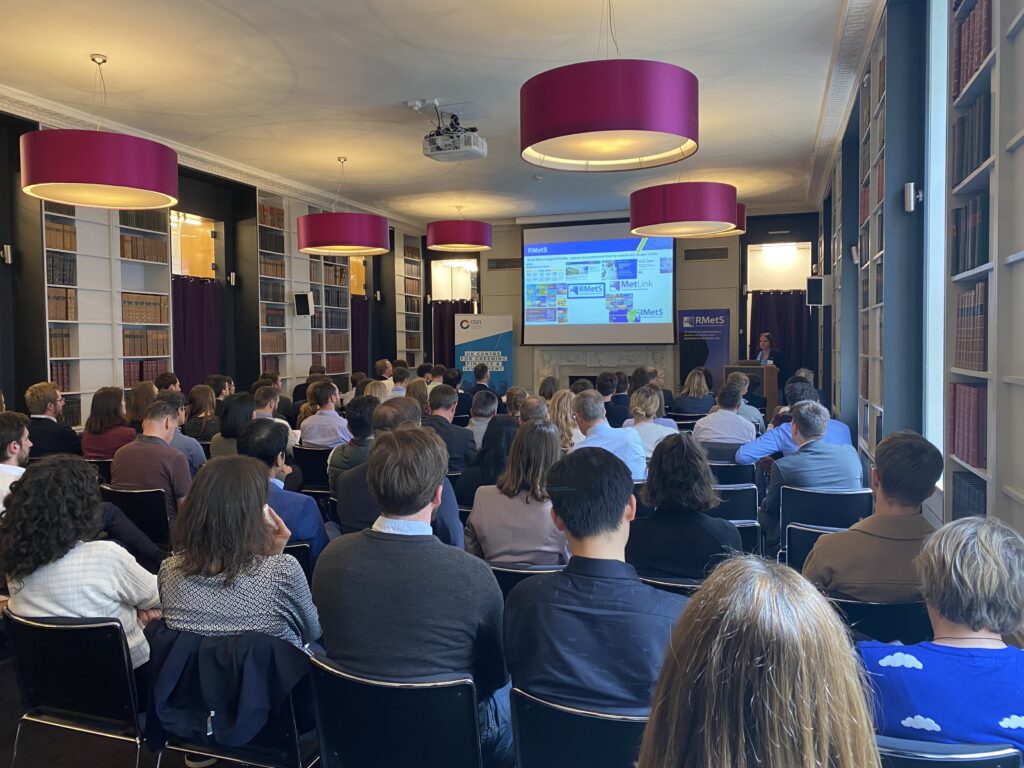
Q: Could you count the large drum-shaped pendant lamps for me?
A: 6